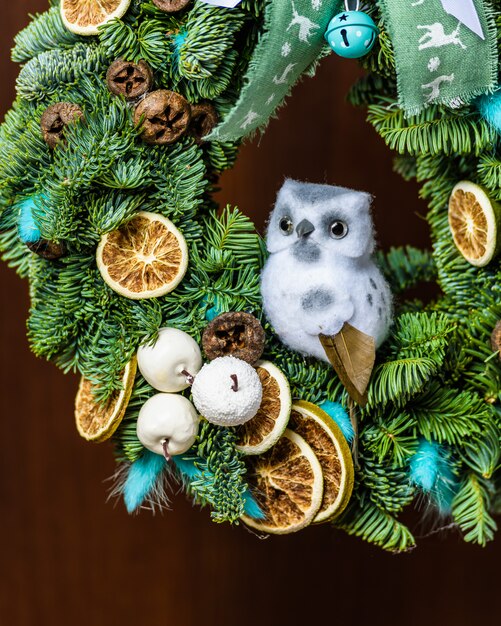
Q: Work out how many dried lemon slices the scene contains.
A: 7